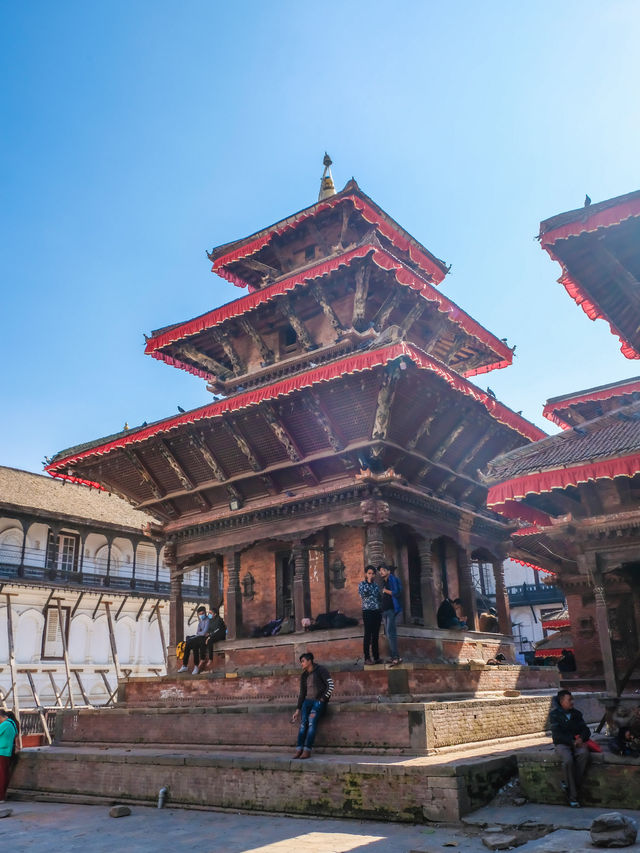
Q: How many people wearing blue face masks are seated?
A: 2